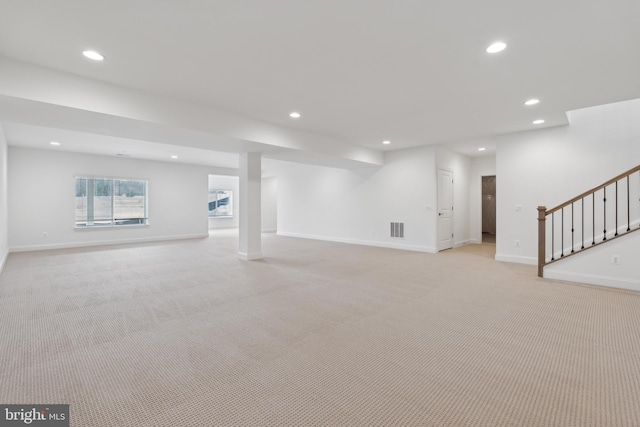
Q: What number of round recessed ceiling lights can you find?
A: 9